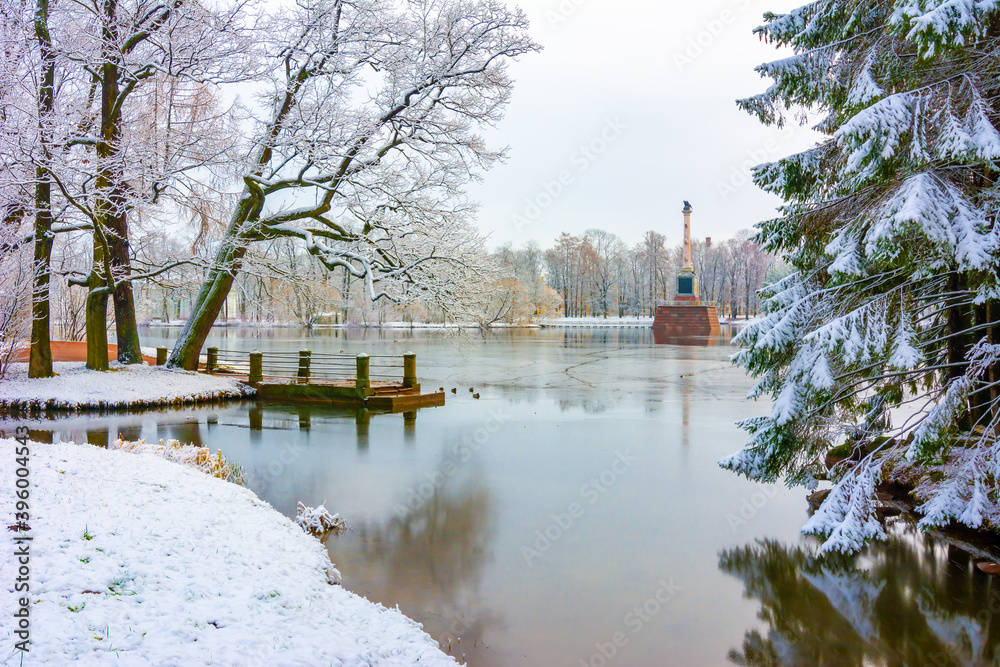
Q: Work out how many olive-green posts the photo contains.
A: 6